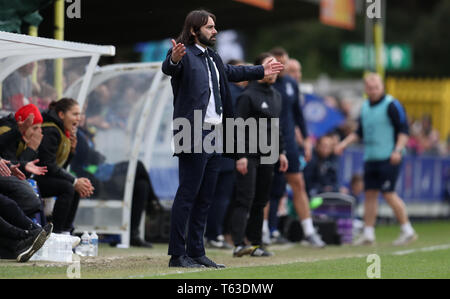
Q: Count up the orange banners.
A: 2